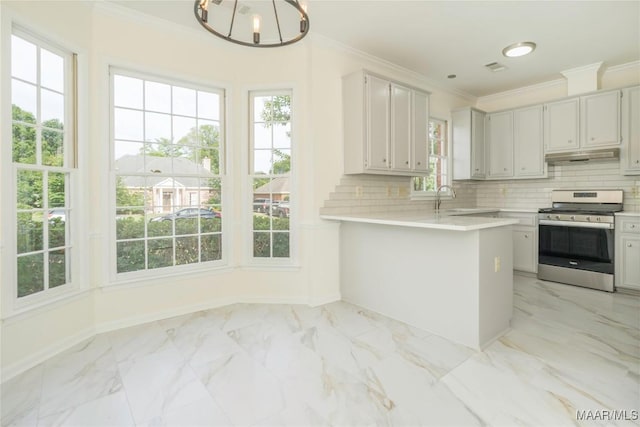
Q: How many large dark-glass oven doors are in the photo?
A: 1